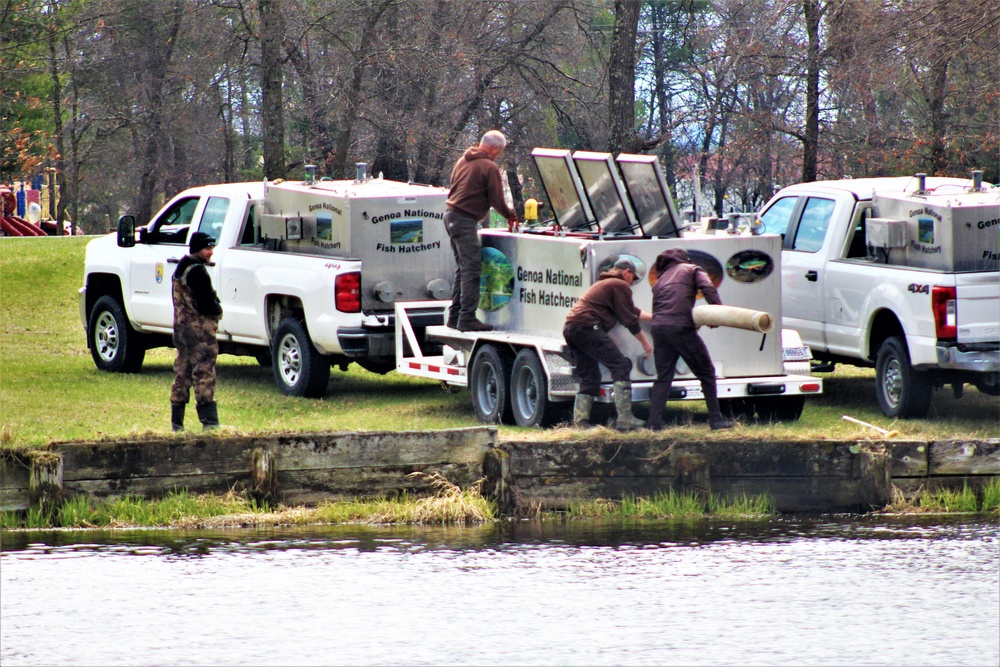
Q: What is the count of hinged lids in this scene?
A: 3